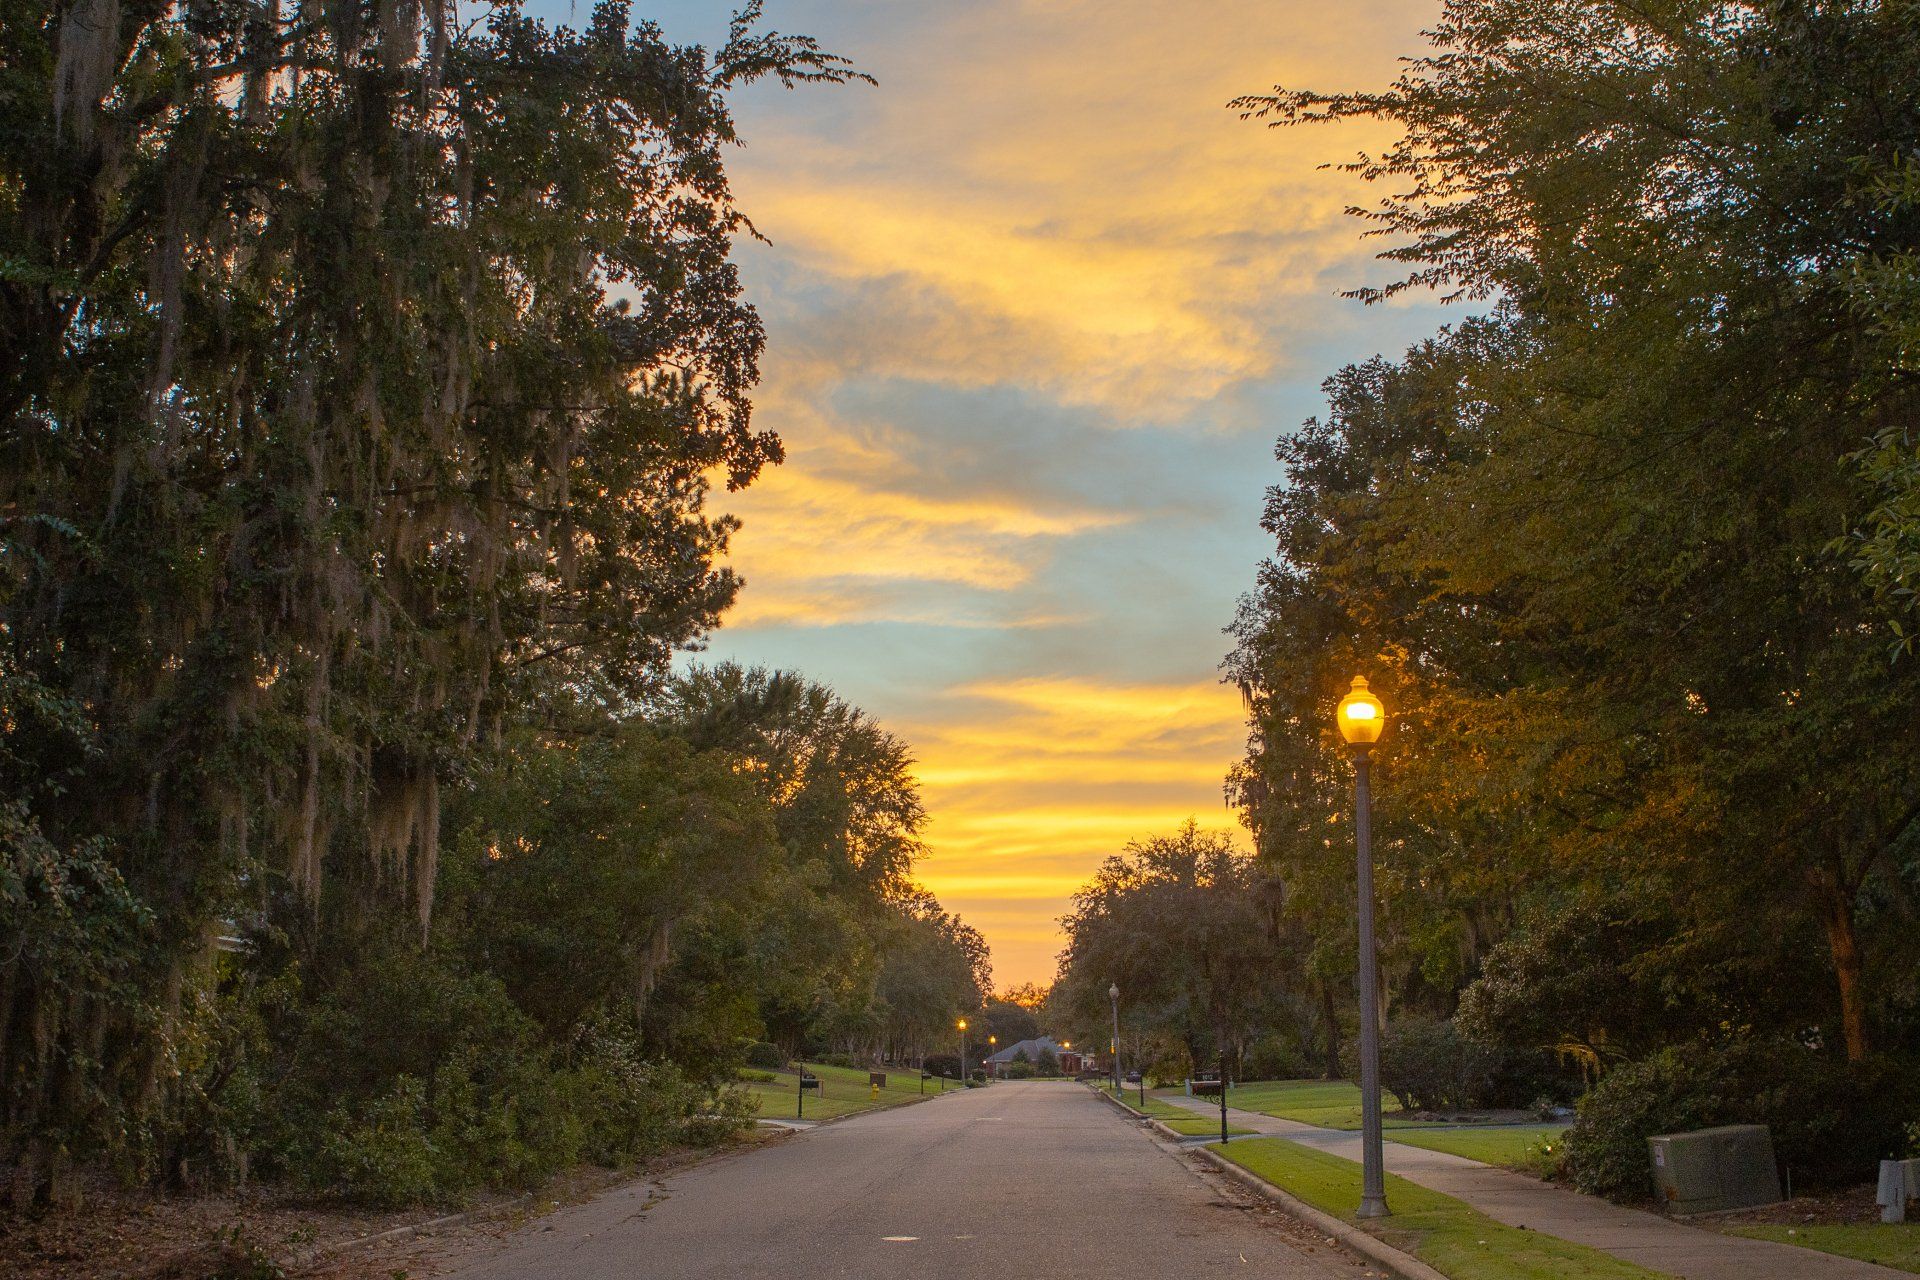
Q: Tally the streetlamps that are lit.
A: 4